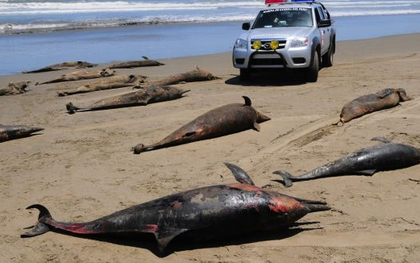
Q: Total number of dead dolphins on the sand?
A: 12